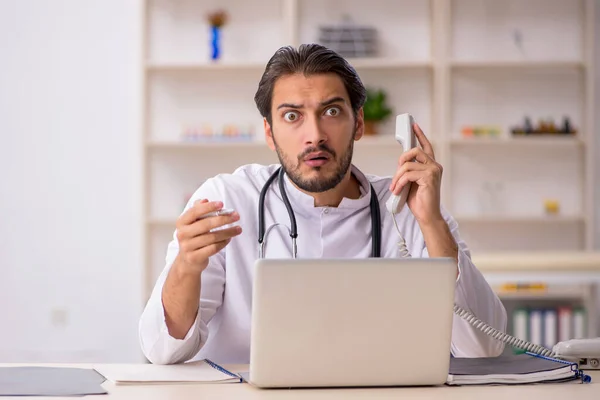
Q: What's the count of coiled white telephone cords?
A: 1